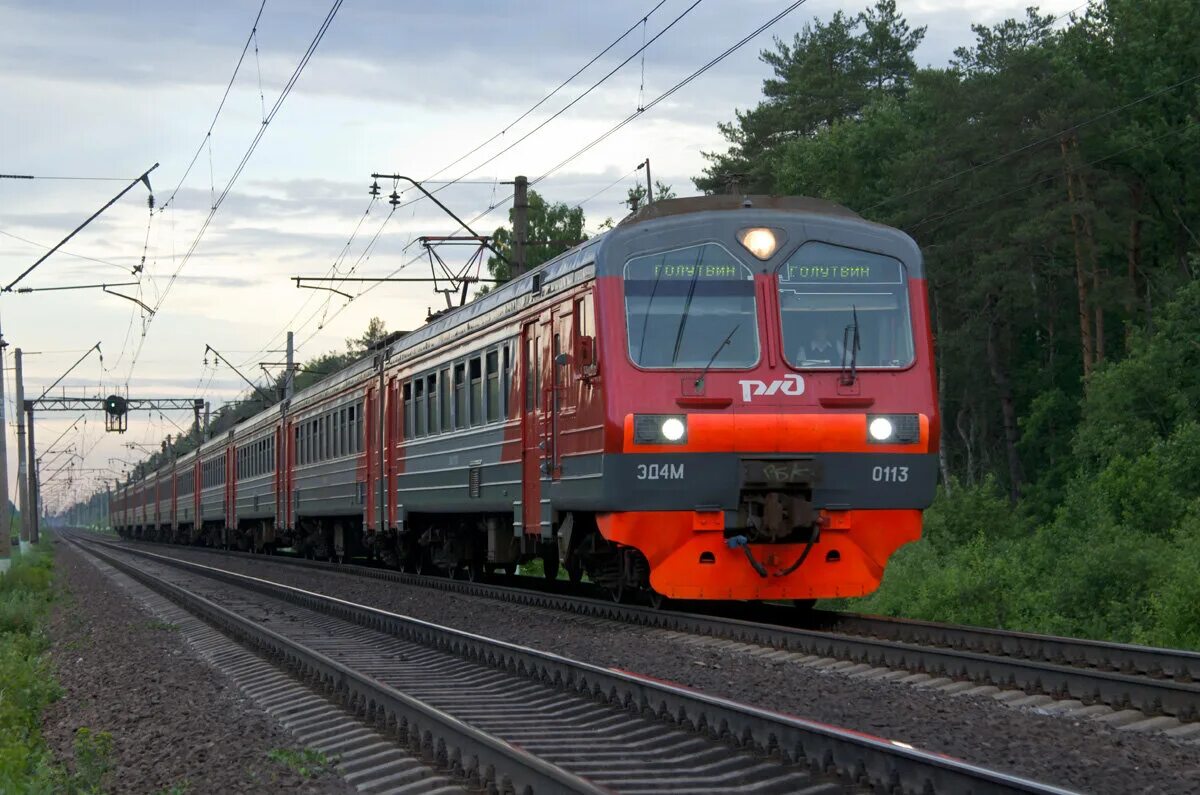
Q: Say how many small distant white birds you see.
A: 0